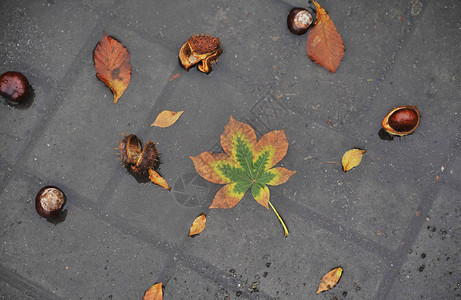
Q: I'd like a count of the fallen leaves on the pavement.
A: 9